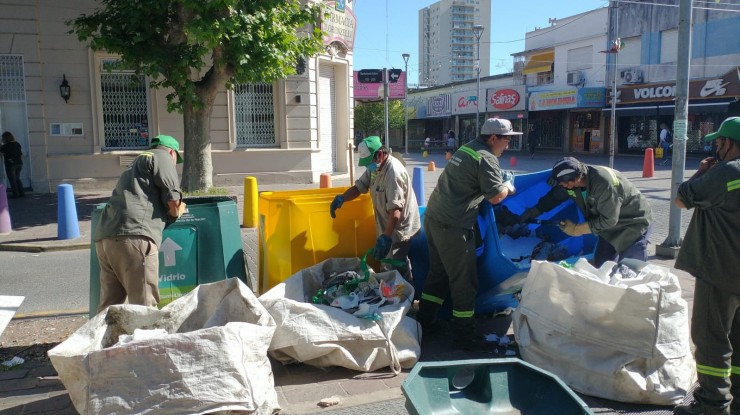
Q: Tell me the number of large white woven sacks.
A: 3